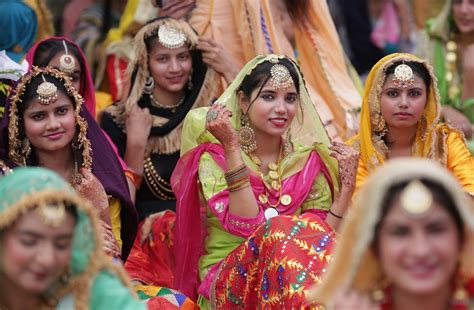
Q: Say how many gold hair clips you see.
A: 7